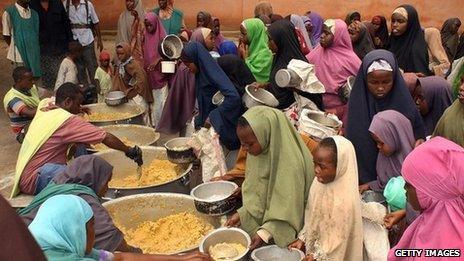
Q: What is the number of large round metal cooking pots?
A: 4